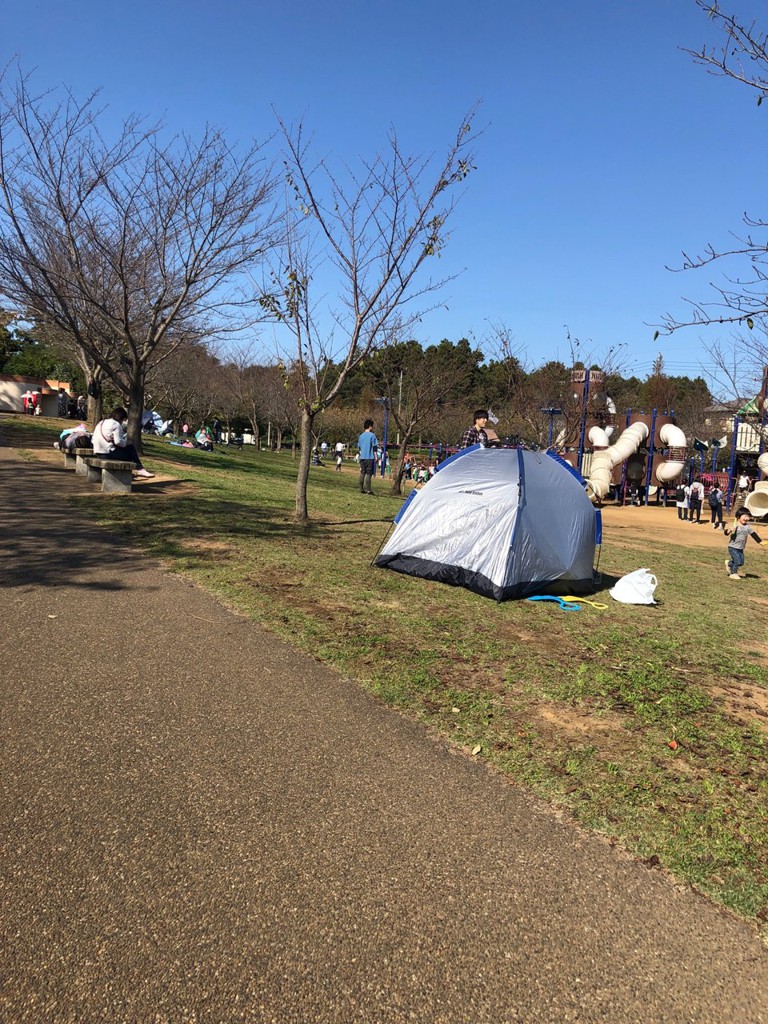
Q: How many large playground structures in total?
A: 1